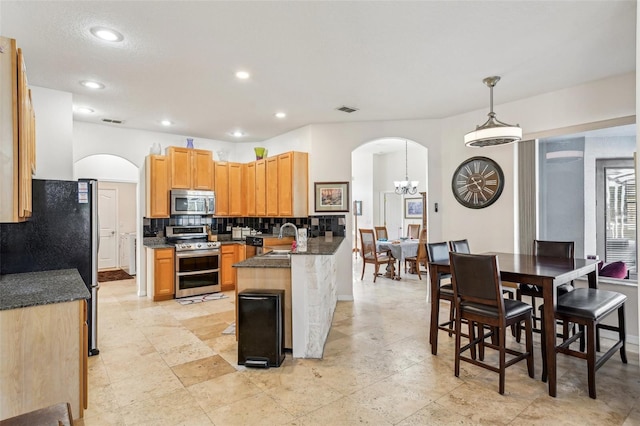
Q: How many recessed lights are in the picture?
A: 7